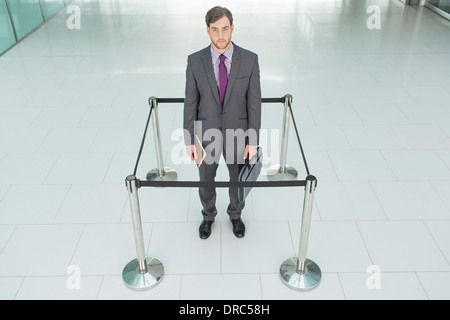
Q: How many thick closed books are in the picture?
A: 0